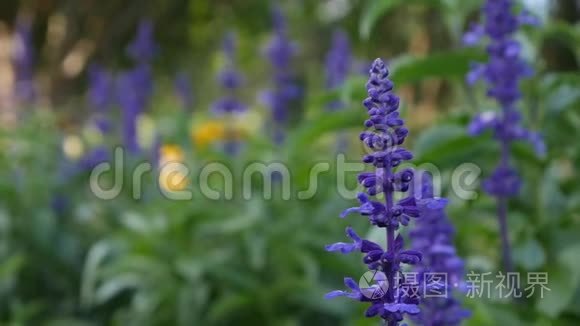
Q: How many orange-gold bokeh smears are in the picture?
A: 2